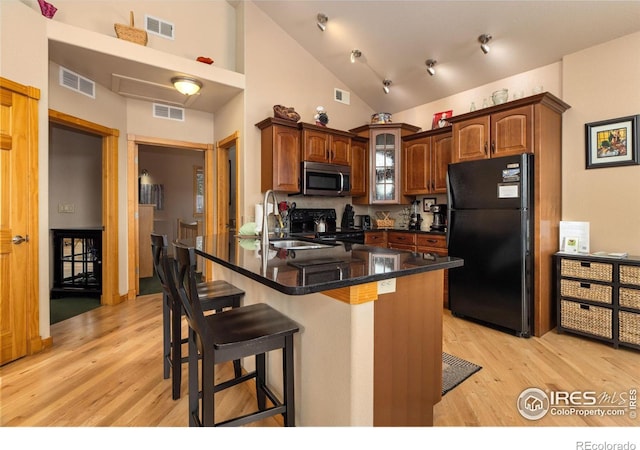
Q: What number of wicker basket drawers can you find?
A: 6